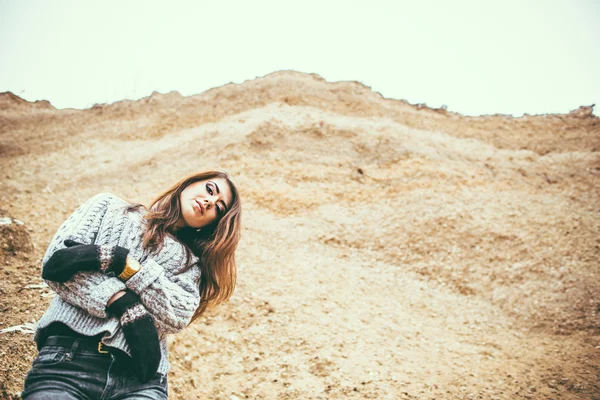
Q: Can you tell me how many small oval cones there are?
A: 0